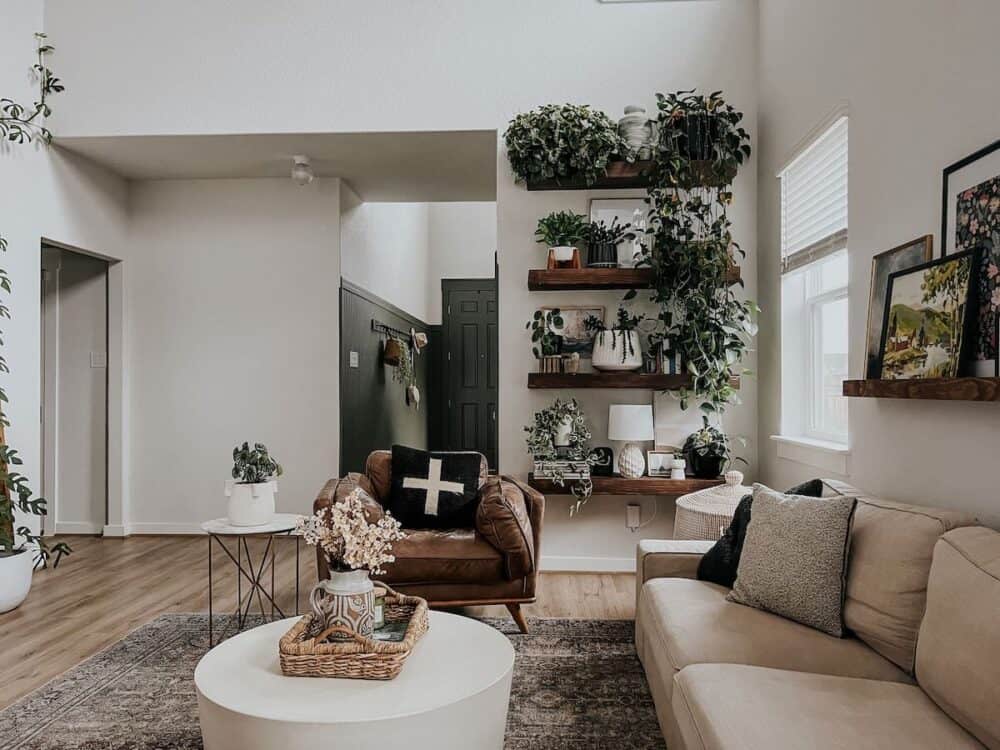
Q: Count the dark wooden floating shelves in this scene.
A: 5